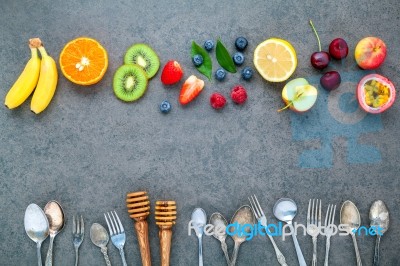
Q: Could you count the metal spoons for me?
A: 9